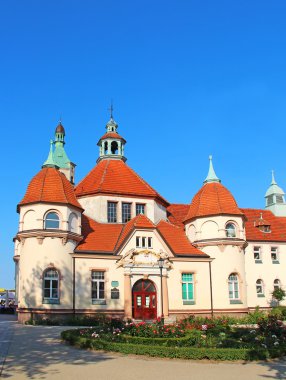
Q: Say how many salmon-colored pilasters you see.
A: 2